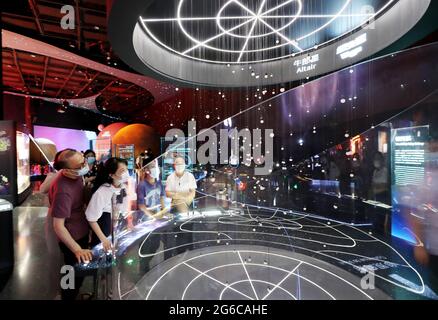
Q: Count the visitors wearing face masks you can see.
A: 5